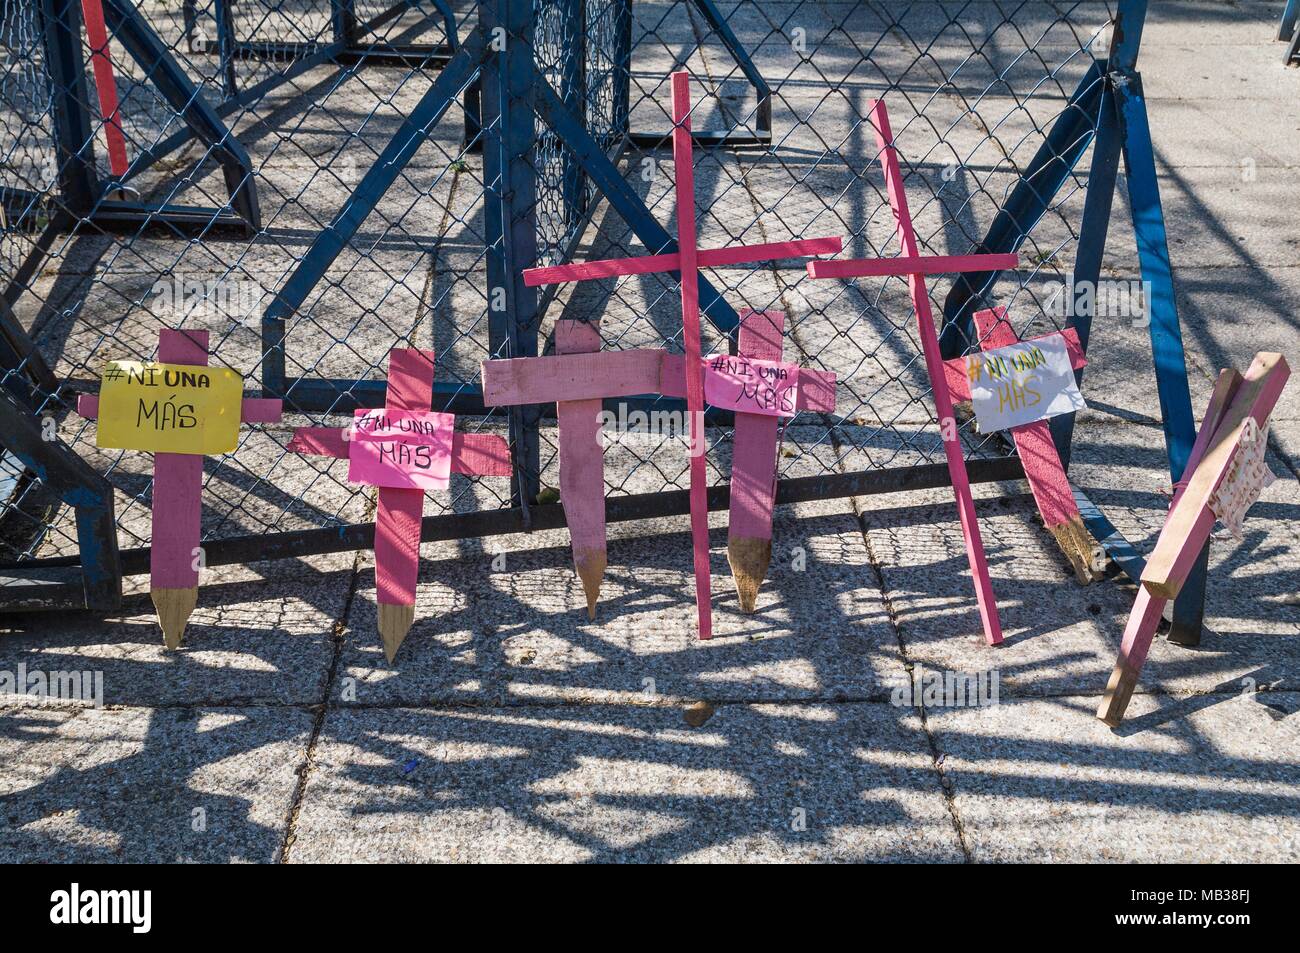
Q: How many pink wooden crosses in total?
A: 8